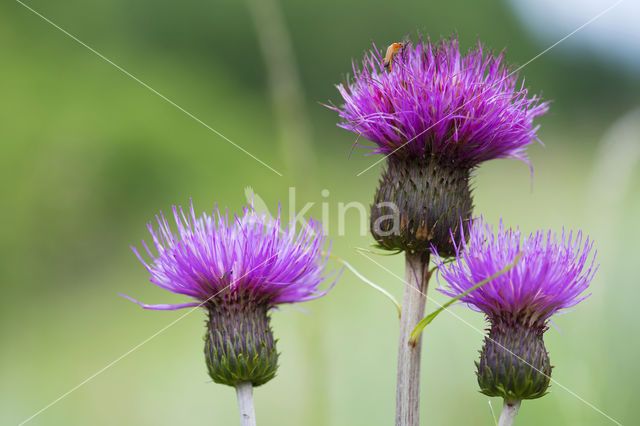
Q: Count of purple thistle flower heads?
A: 3